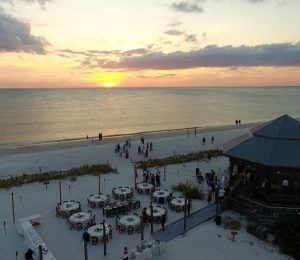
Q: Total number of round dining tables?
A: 10